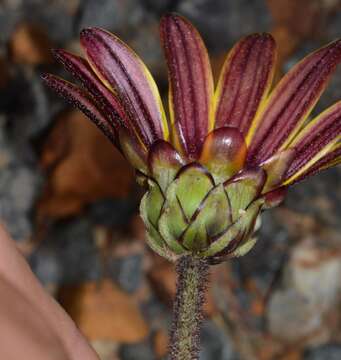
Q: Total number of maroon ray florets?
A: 8